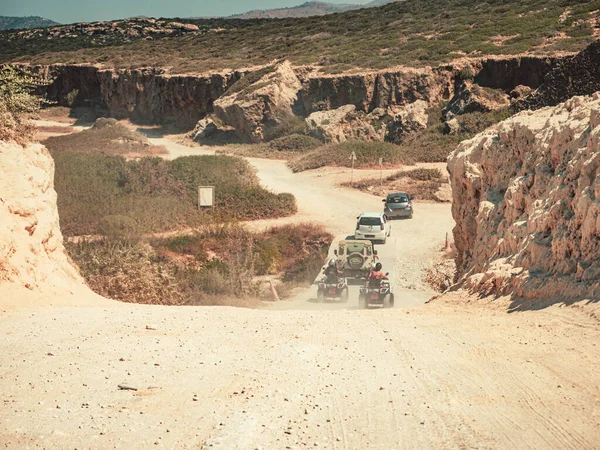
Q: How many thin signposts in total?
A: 2